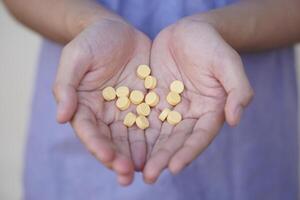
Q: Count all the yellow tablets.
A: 14